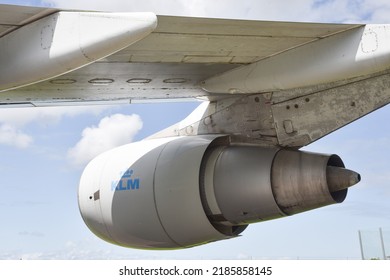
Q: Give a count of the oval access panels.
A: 4